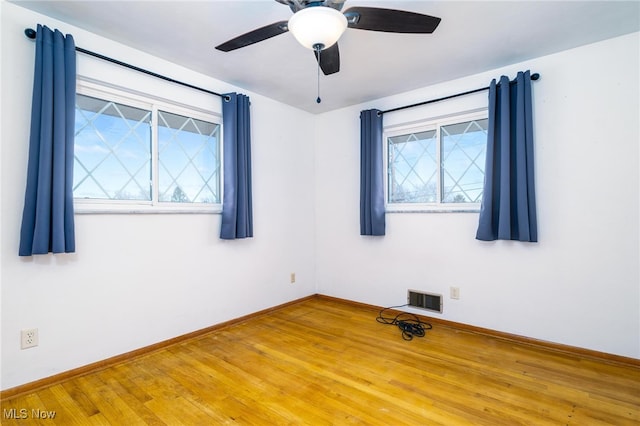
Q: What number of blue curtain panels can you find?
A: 4